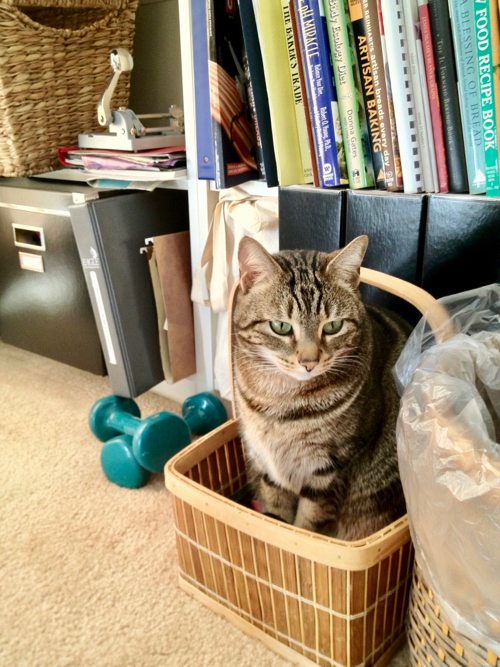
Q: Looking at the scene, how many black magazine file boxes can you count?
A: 3